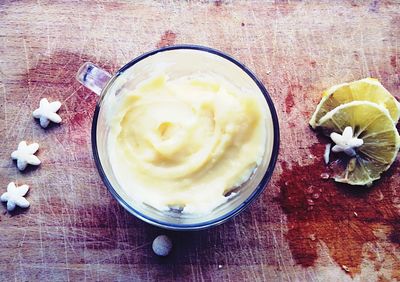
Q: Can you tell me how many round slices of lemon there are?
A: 2